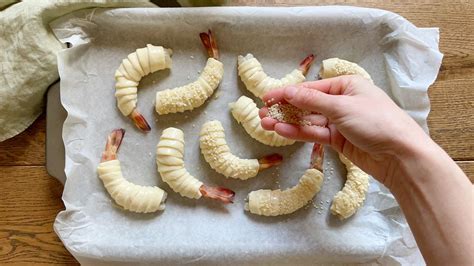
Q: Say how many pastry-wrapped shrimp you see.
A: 10